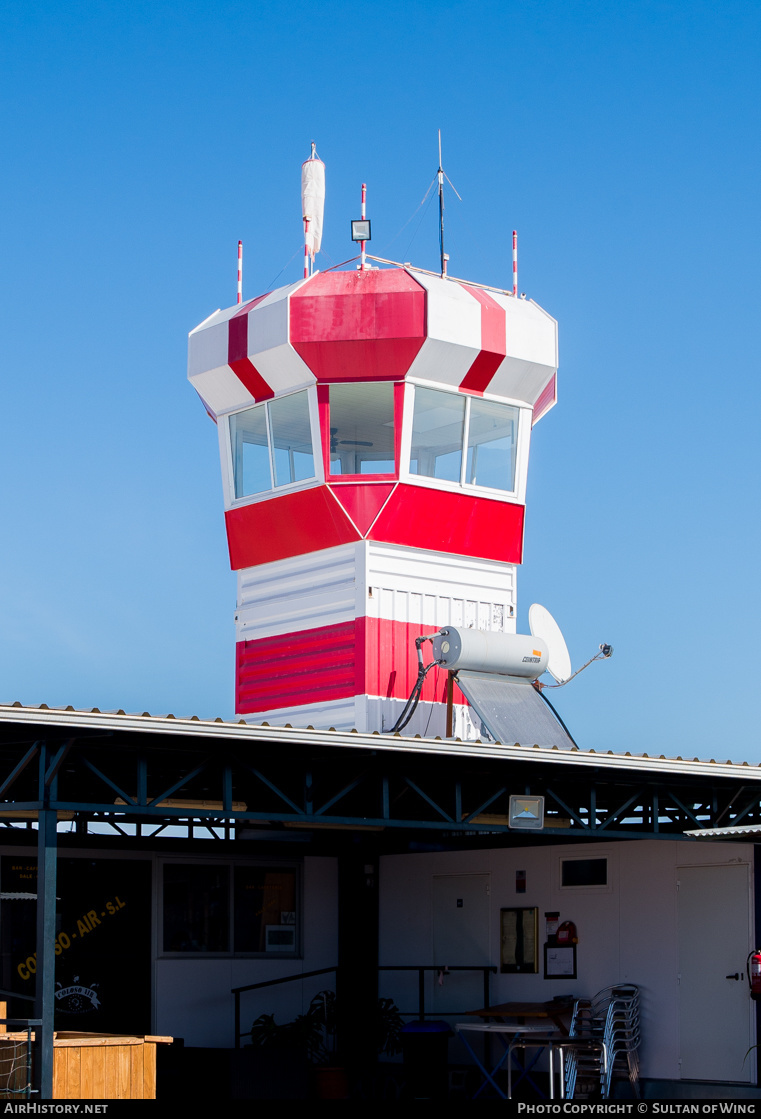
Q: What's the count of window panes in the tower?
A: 5